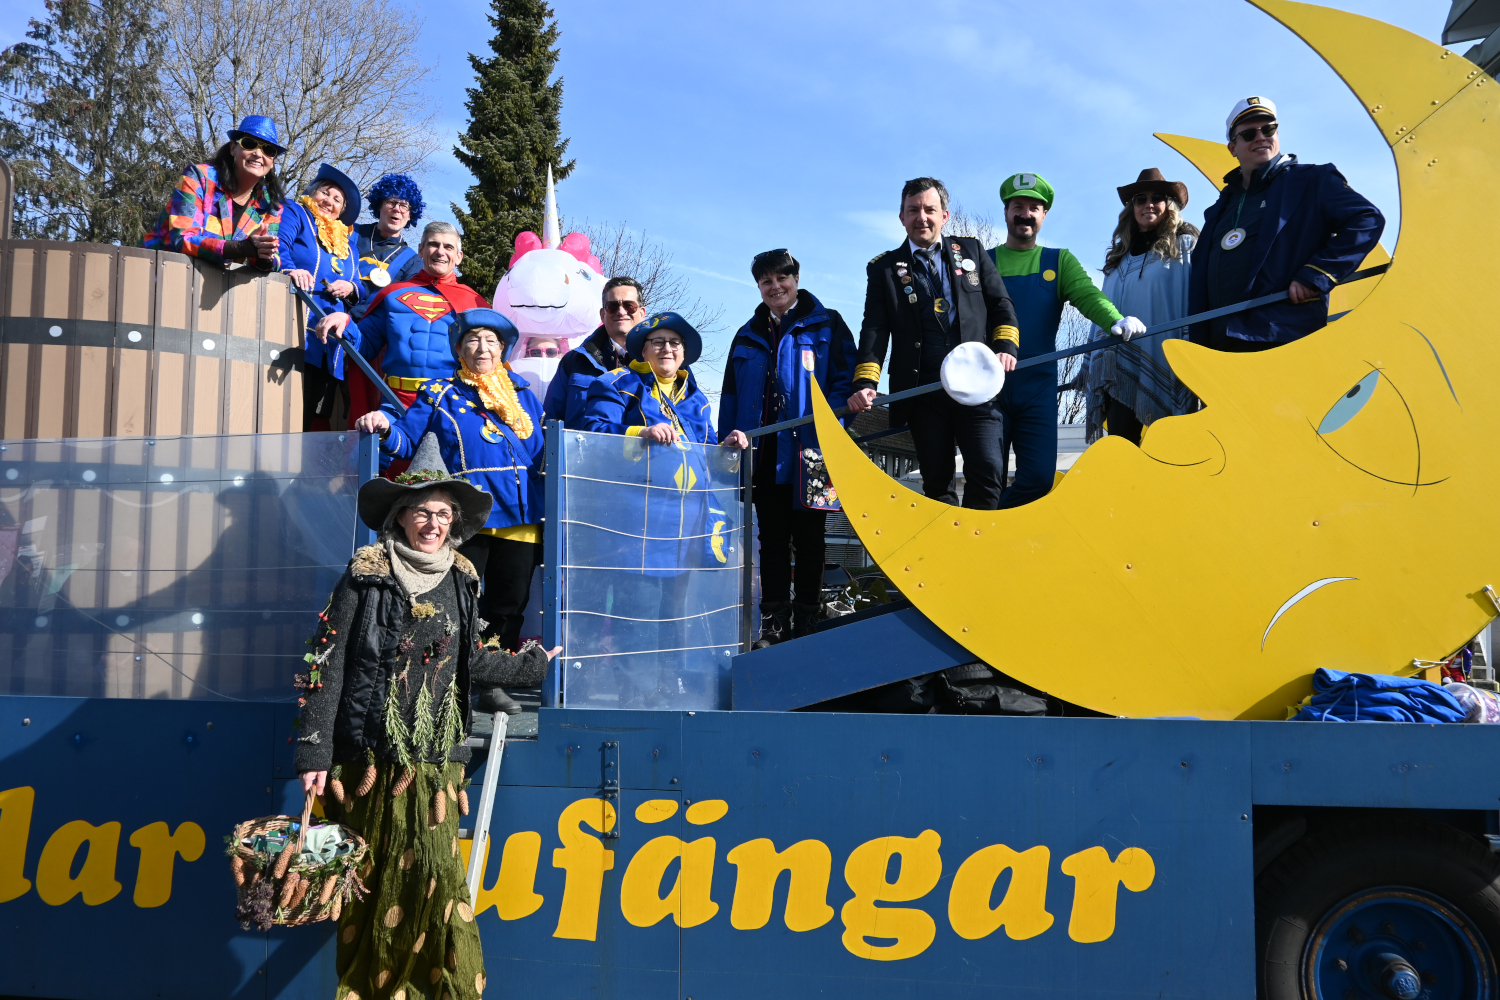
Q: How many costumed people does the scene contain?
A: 14